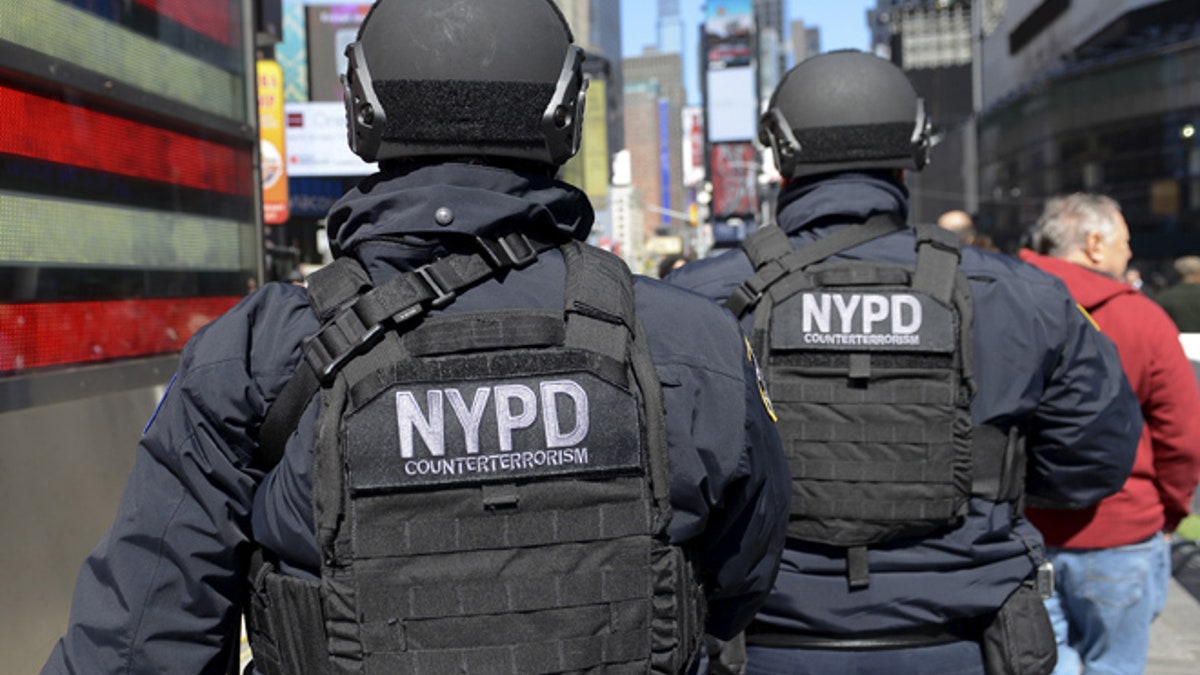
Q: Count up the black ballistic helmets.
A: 2